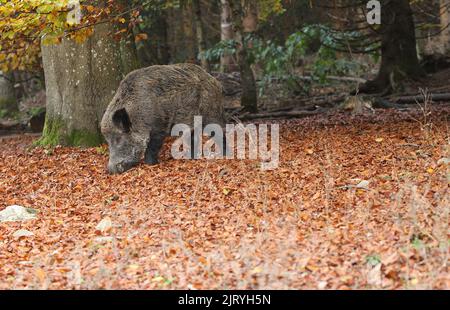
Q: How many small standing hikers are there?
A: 0